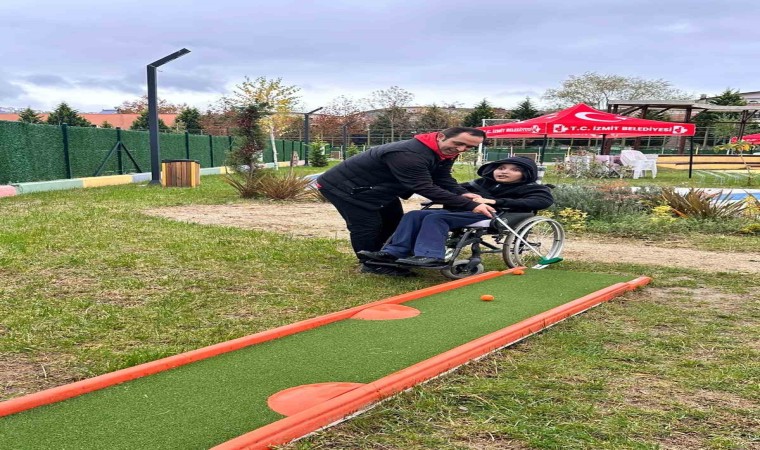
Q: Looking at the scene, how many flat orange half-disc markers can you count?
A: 2